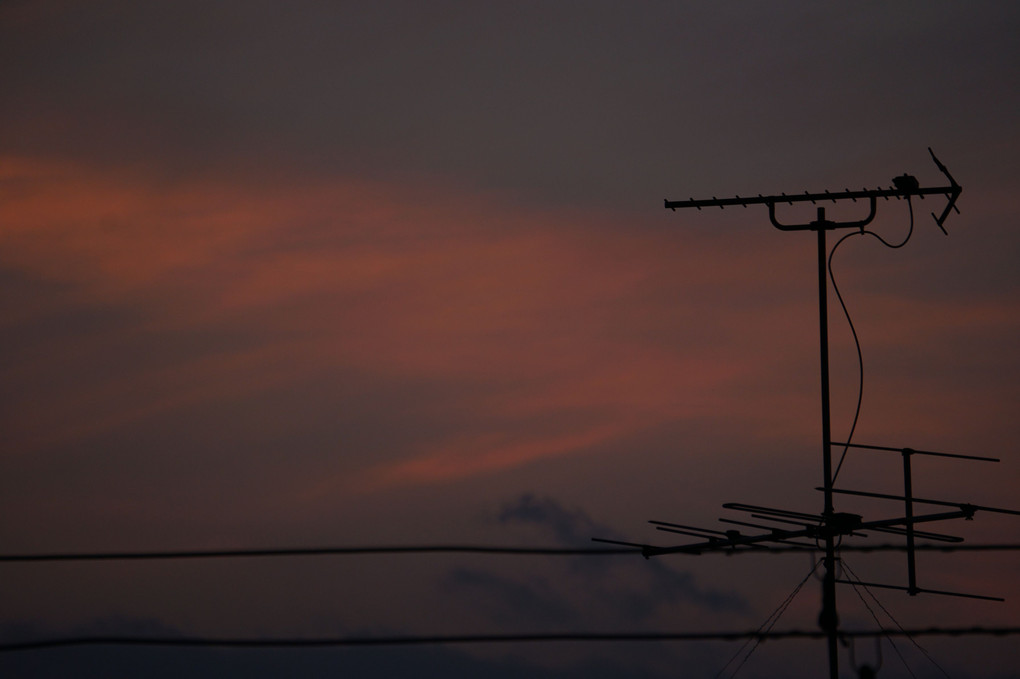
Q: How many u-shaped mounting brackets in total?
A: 1